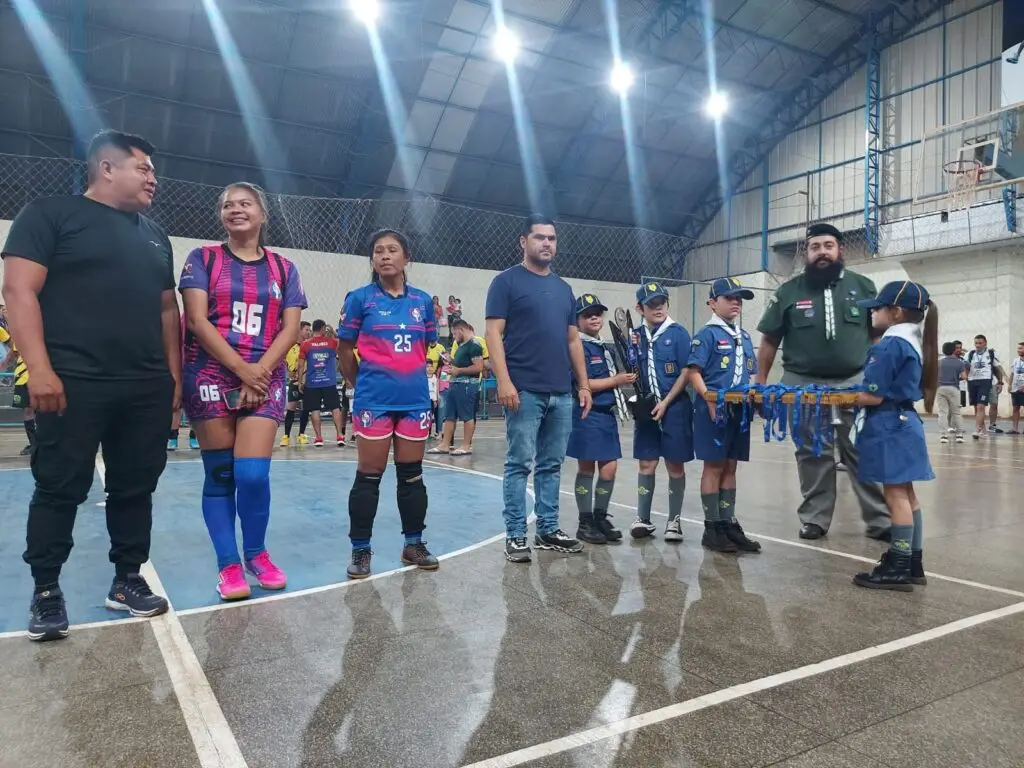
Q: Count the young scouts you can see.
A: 4